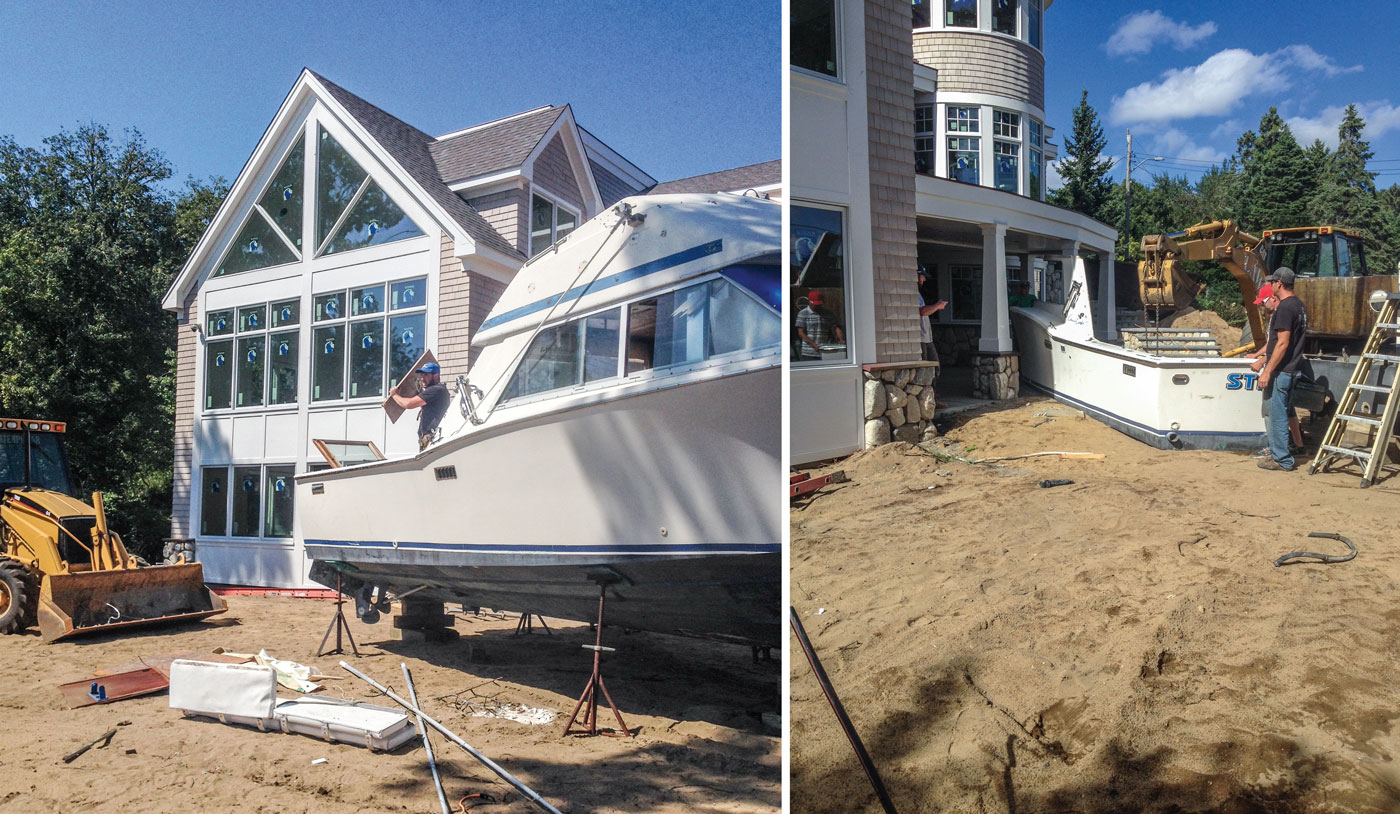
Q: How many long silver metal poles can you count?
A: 2